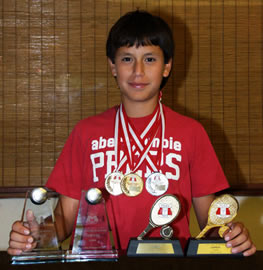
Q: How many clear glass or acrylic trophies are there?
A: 2